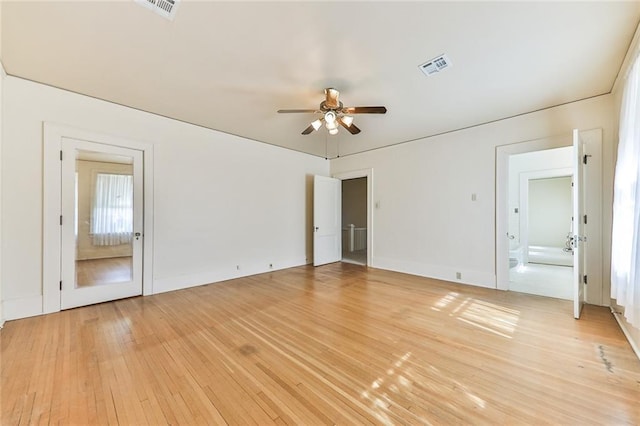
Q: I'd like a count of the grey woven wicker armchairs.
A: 0